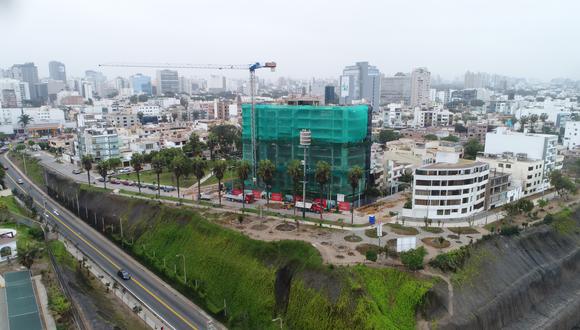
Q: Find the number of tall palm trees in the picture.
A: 12